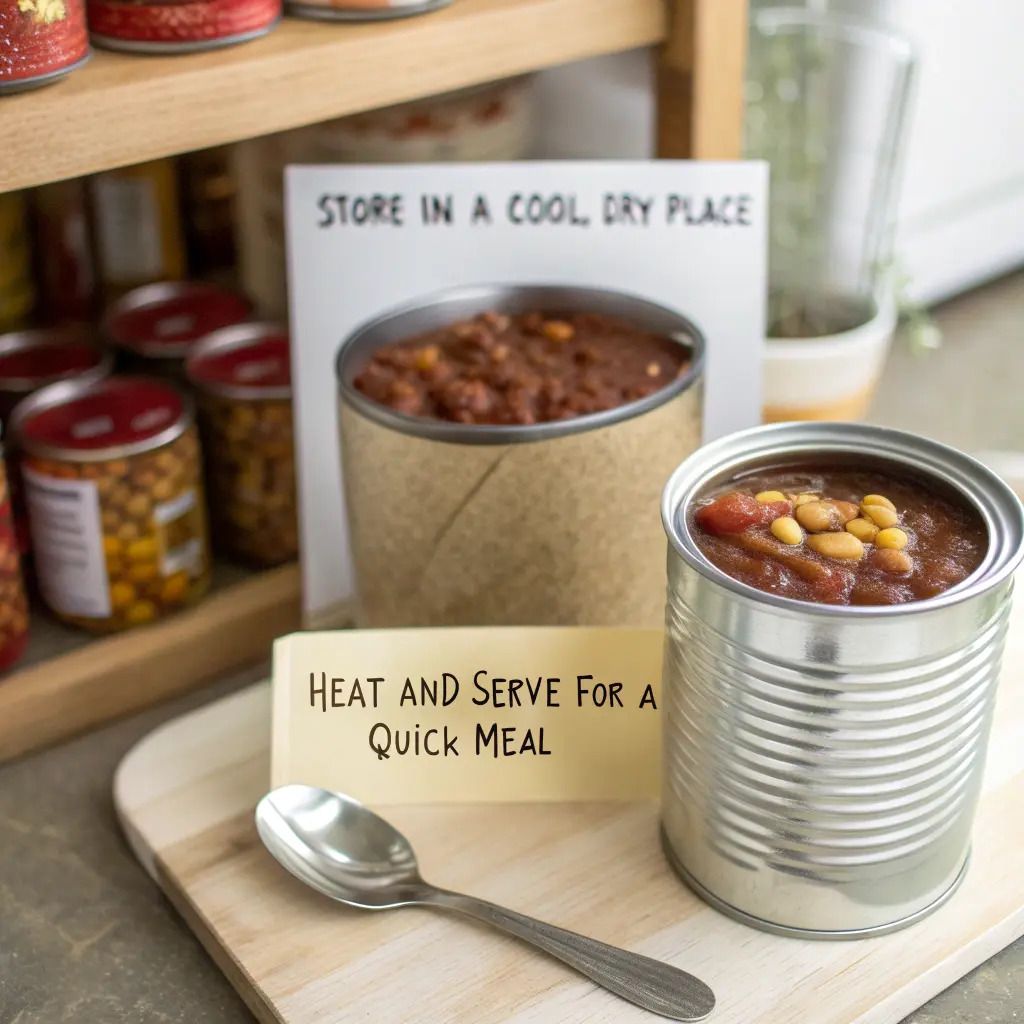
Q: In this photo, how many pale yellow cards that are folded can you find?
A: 1